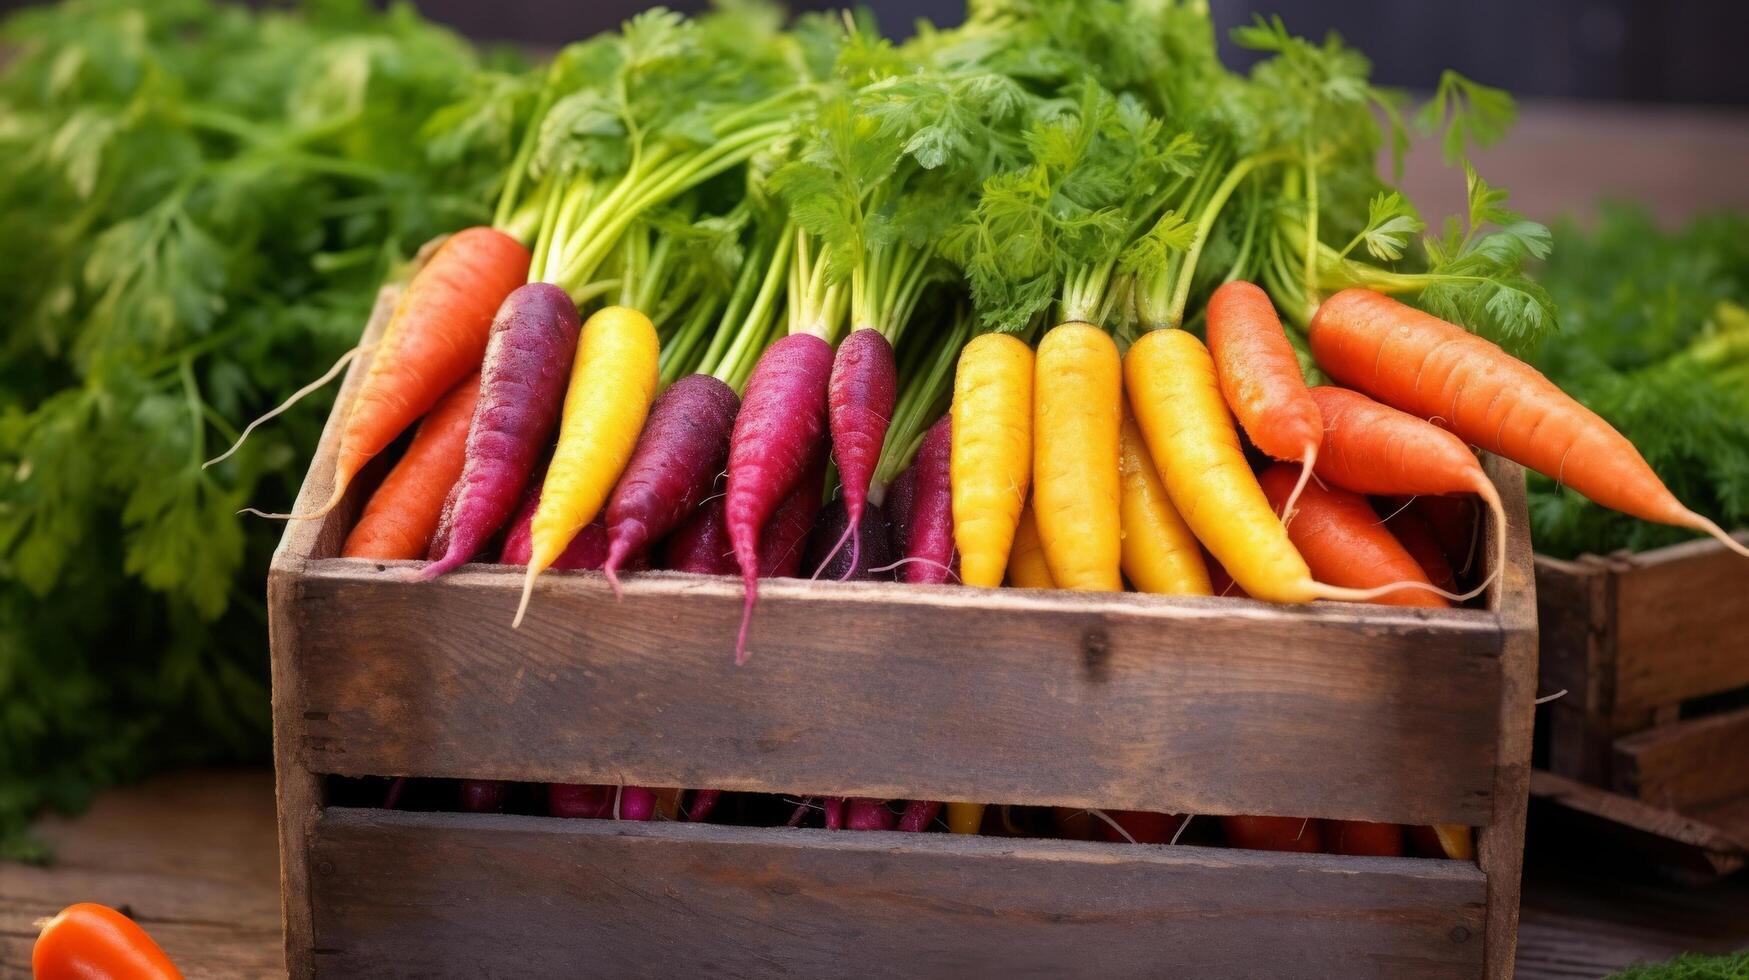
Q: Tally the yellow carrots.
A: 6